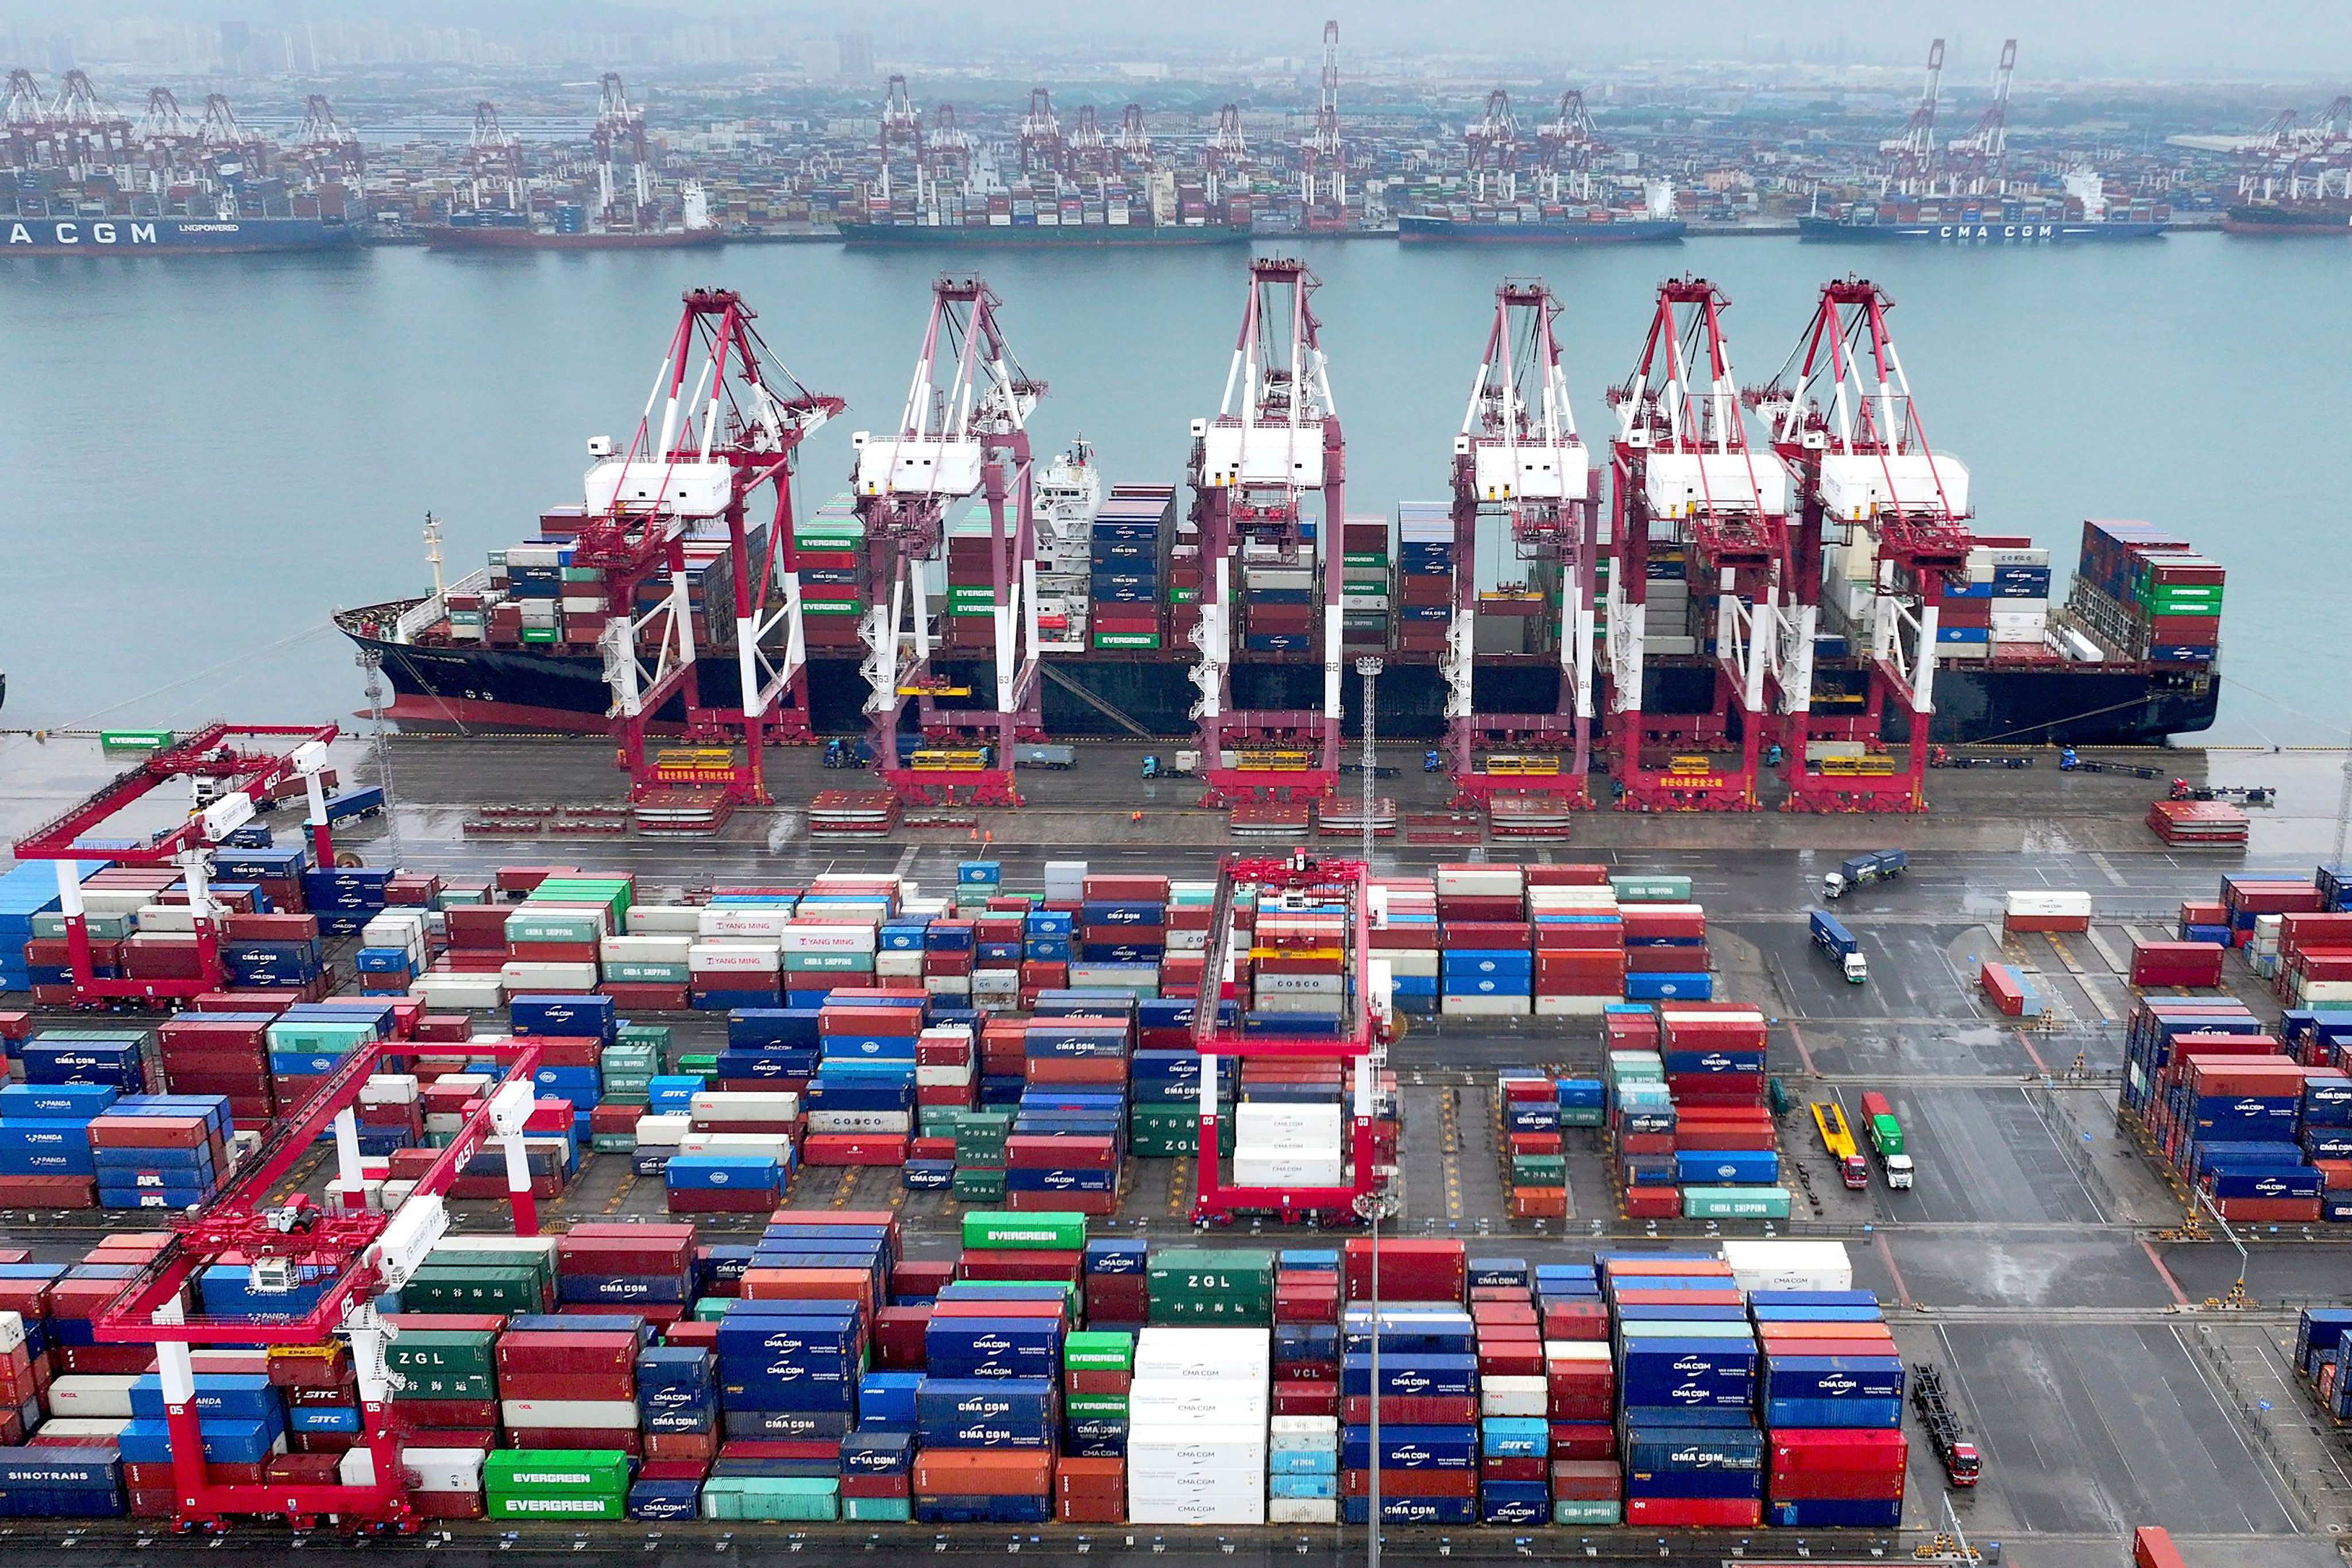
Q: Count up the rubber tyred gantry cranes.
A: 3